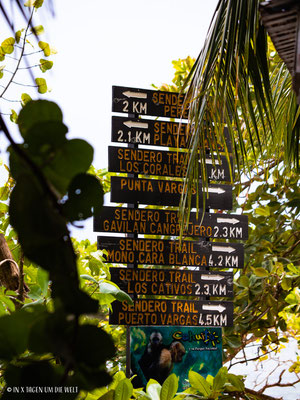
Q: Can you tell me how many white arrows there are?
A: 8